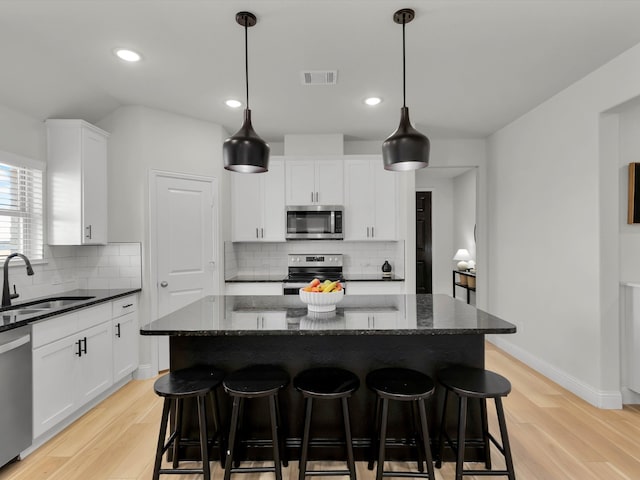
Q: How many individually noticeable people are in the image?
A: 0